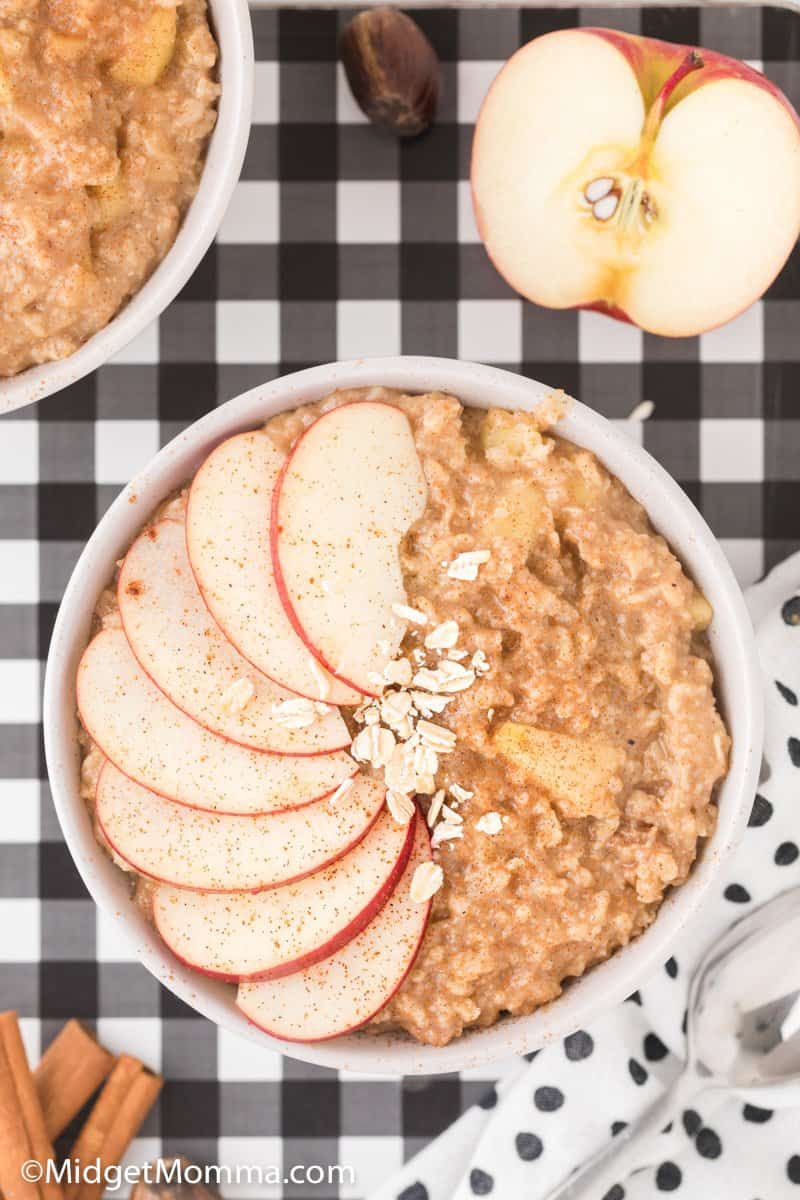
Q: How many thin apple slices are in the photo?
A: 7